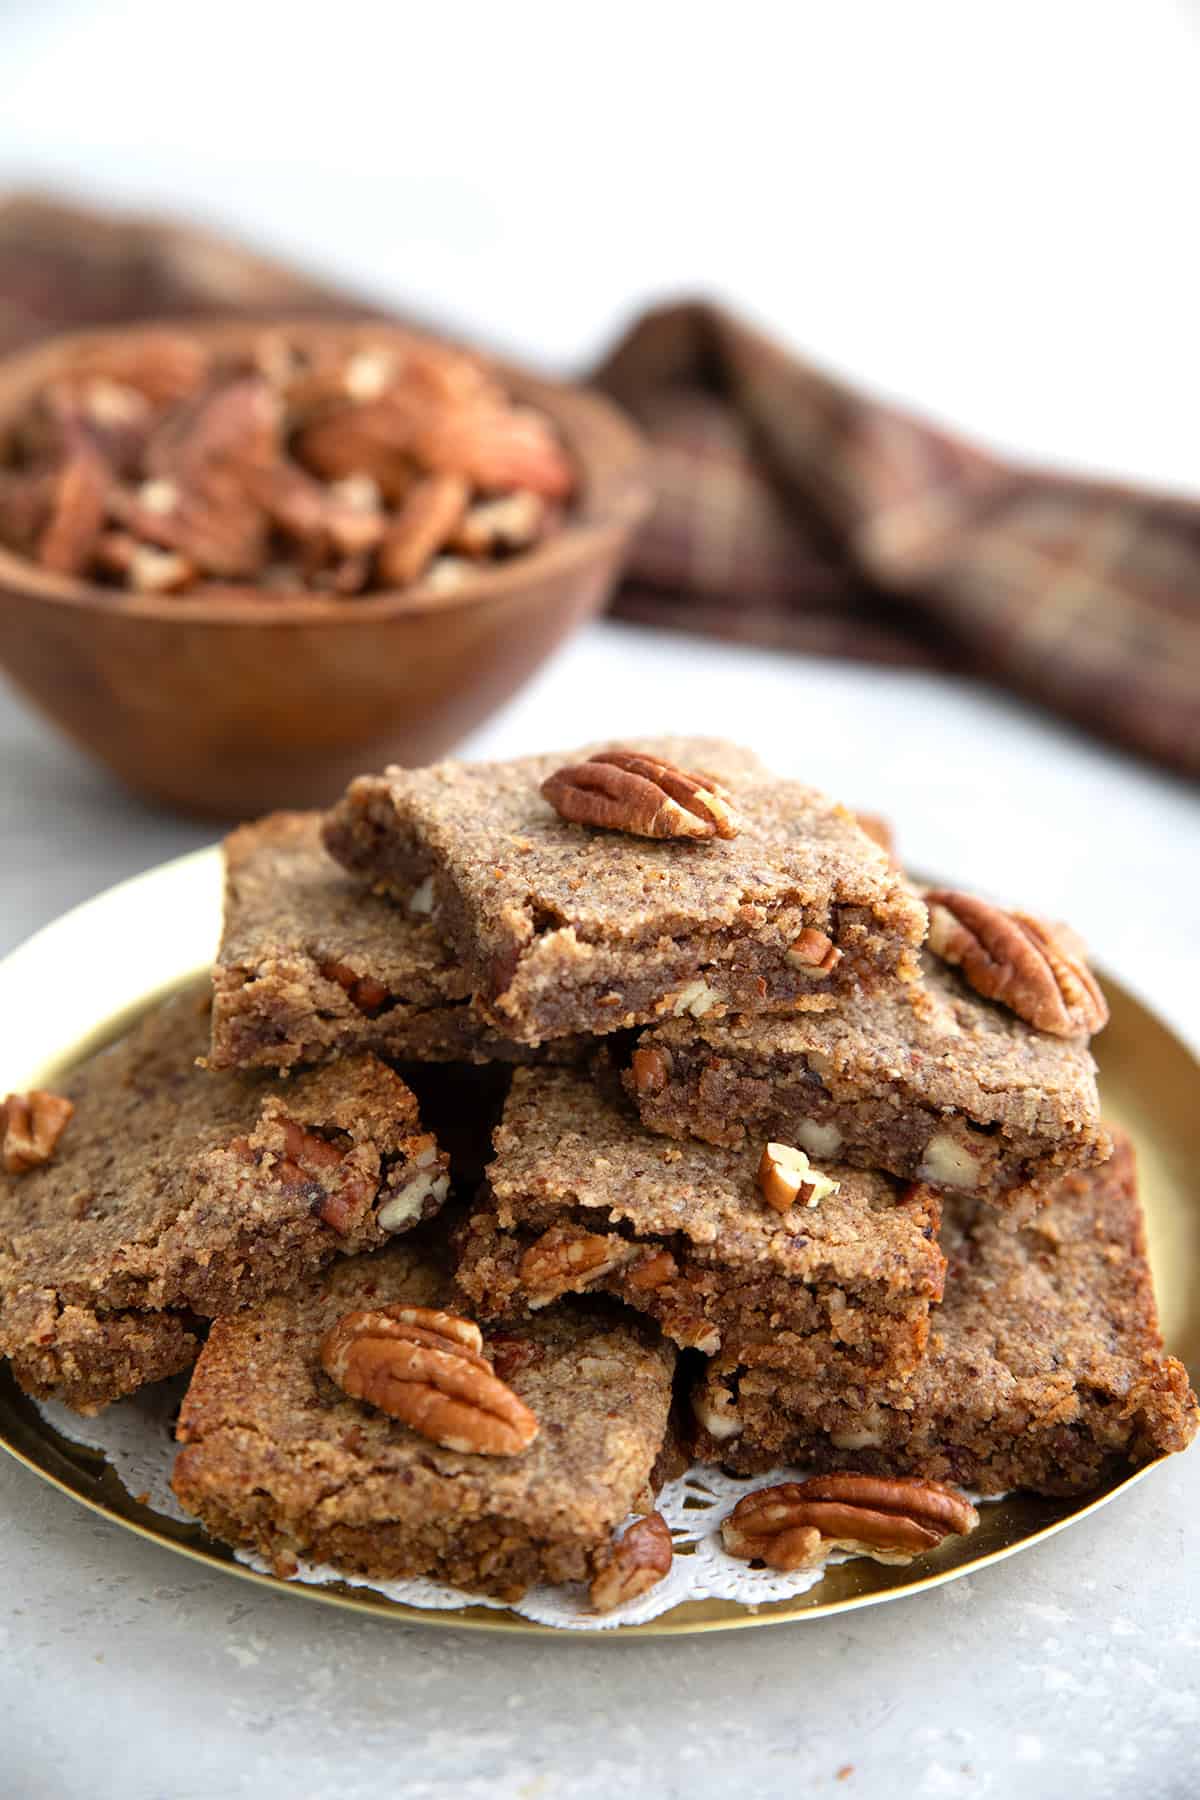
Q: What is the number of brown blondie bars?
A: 7